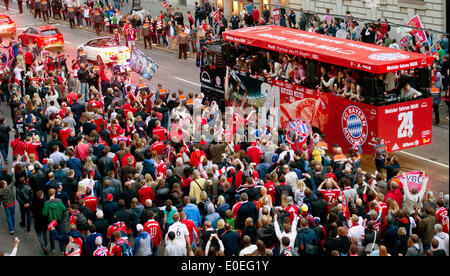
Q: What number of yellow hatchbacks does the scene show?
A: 0